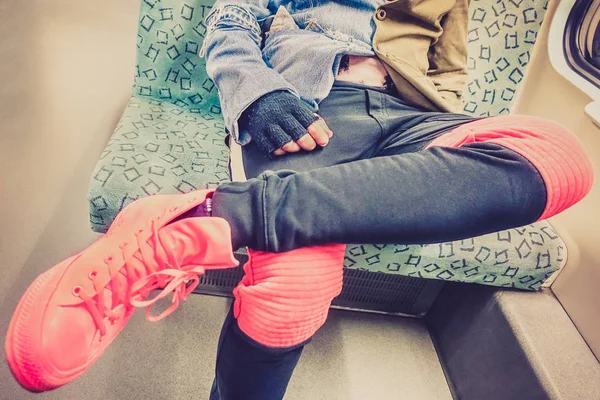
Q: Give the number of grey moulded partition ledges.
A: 1